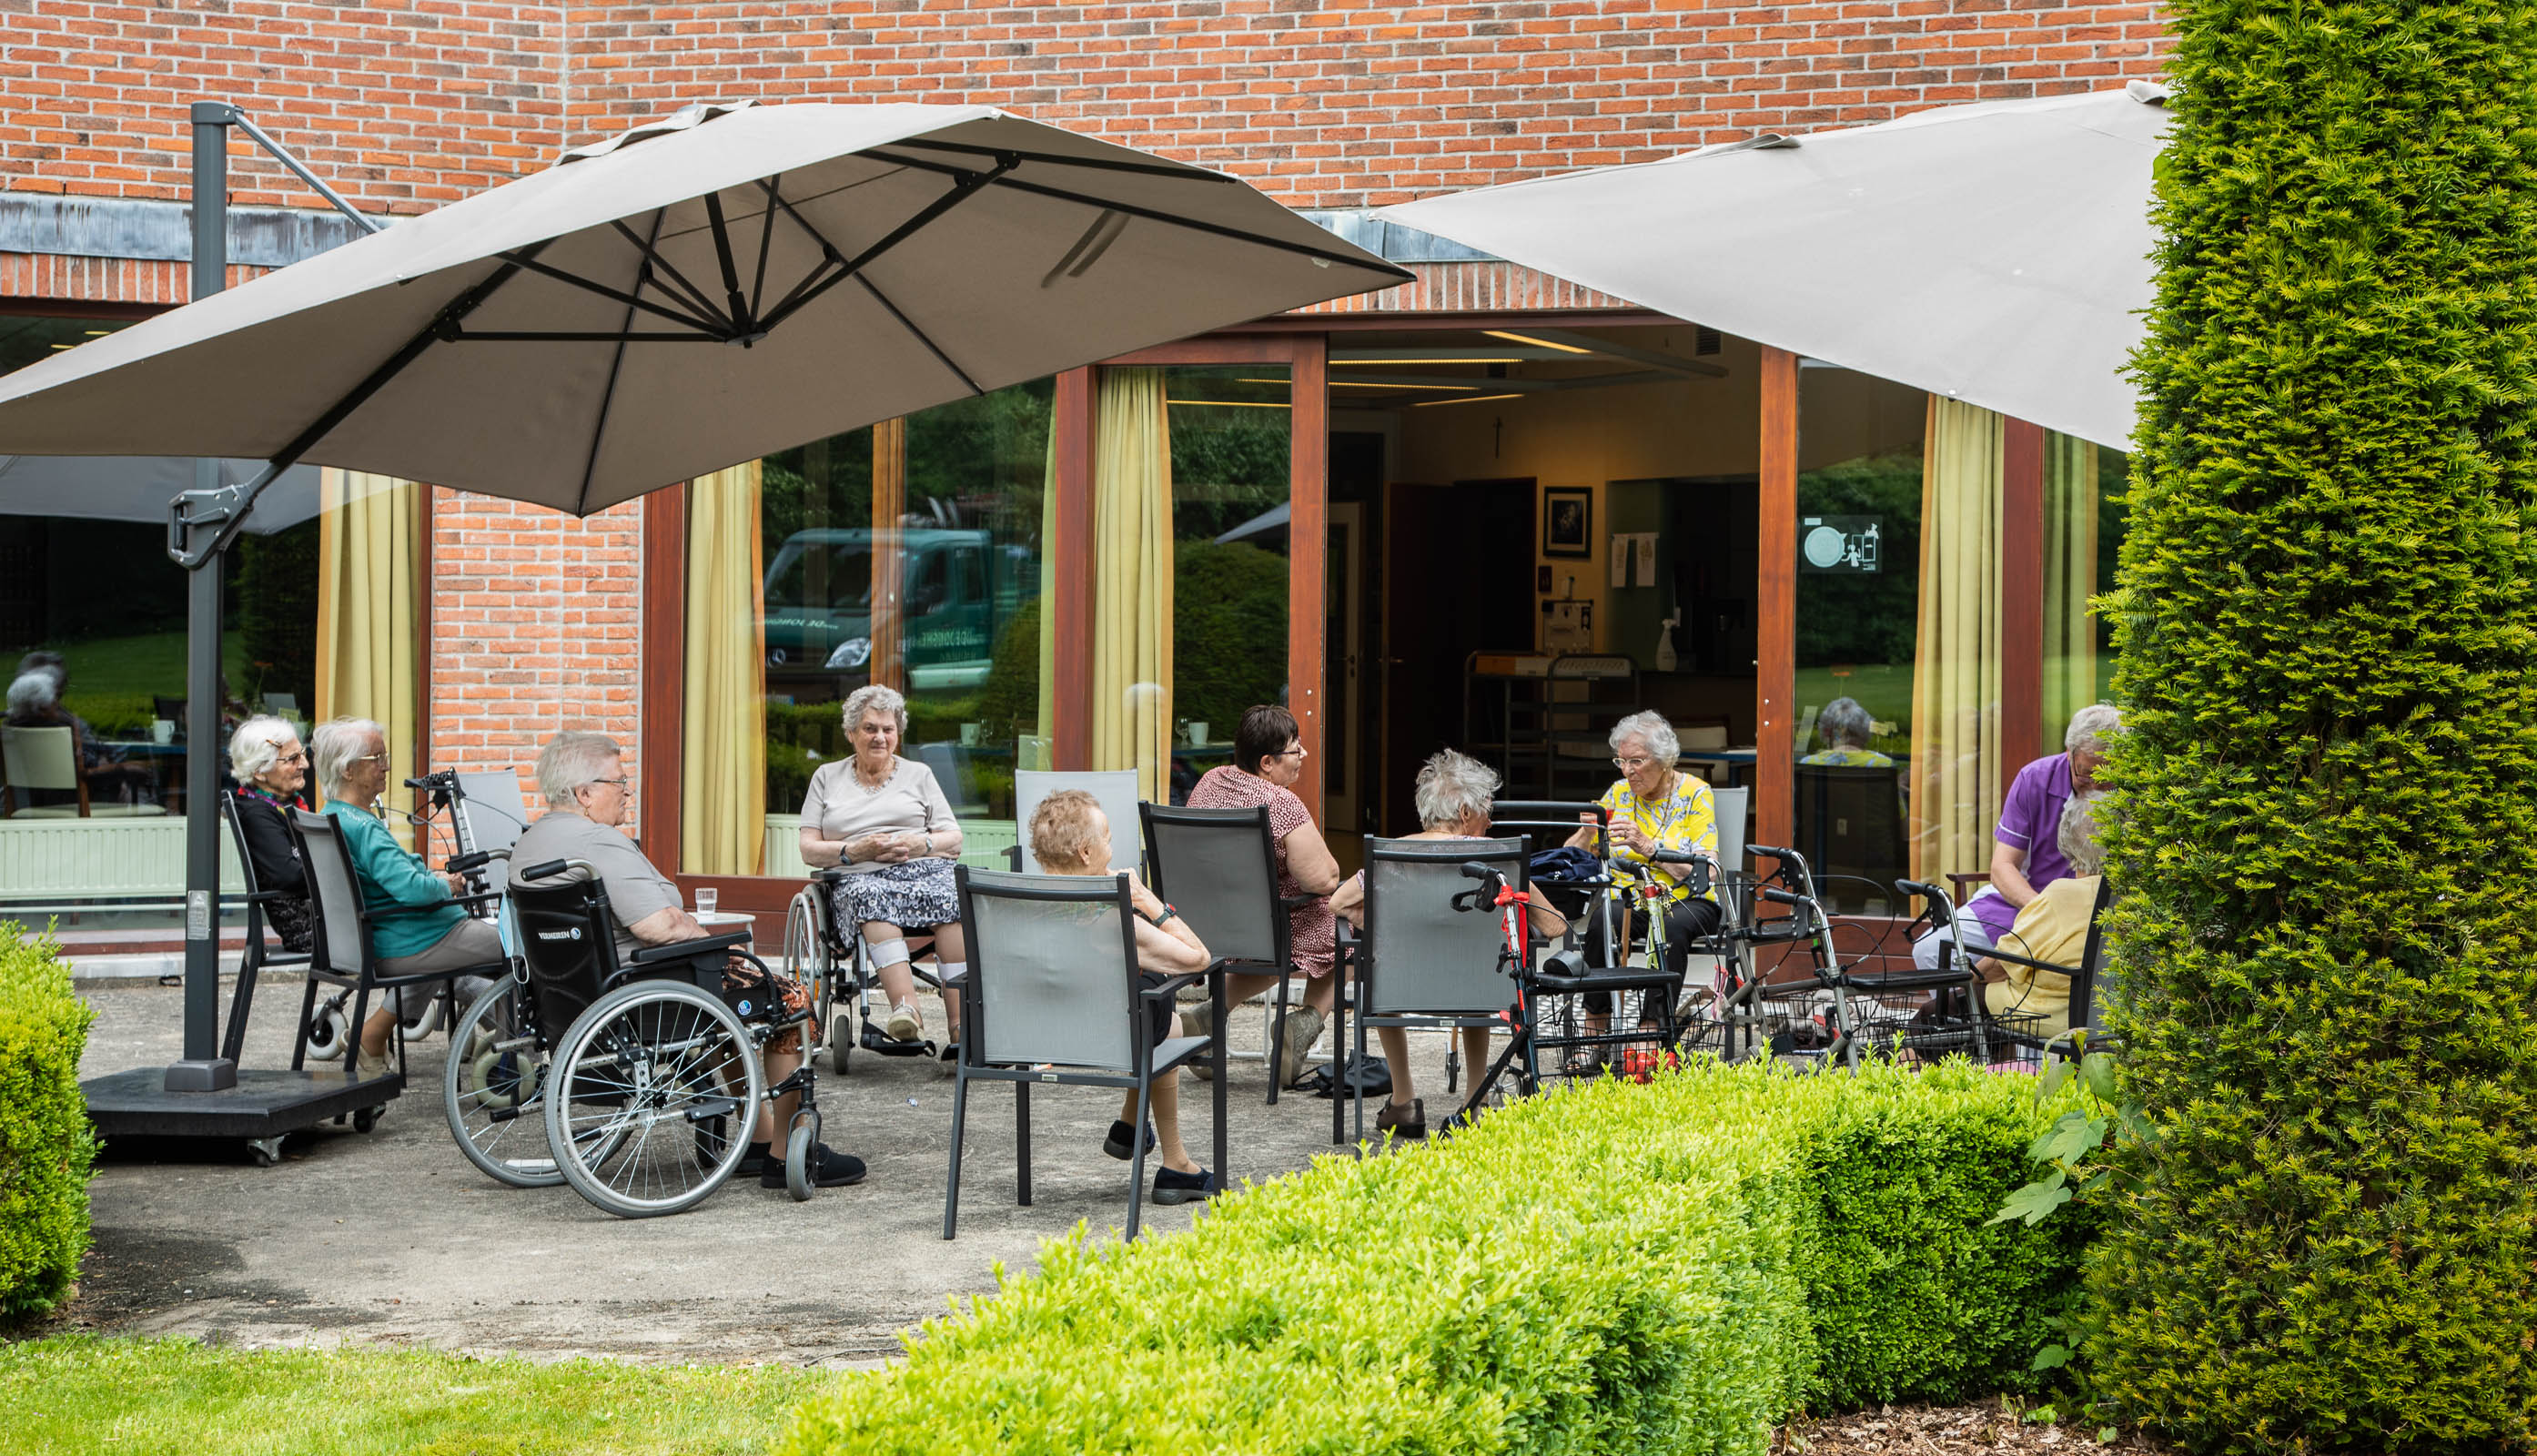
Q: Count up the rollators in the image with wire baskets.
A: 3